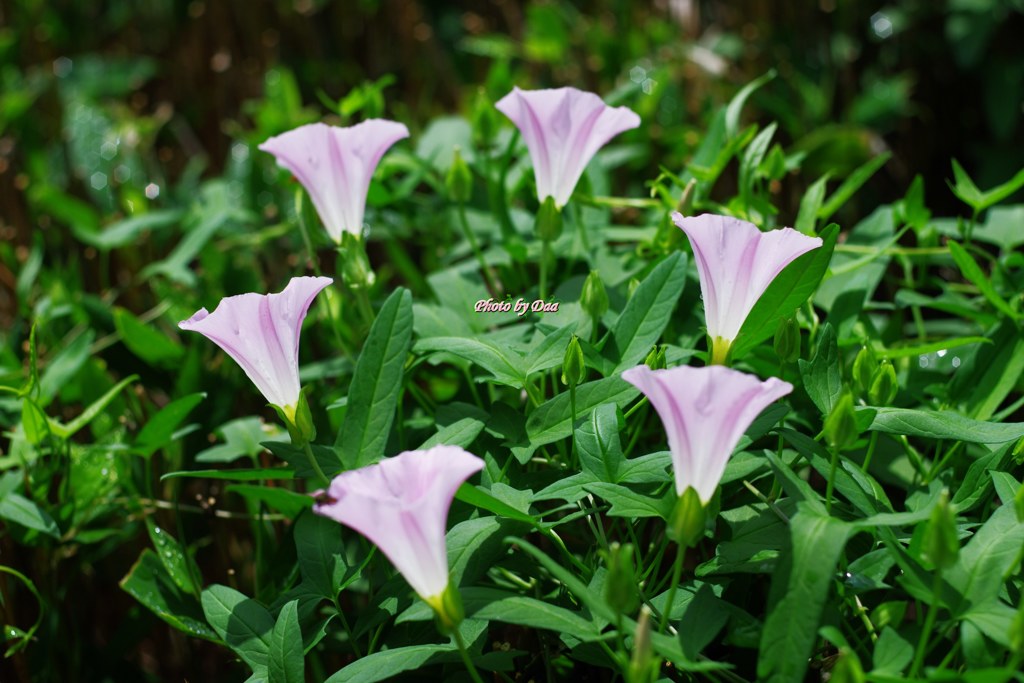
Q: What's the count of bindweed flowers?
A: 6